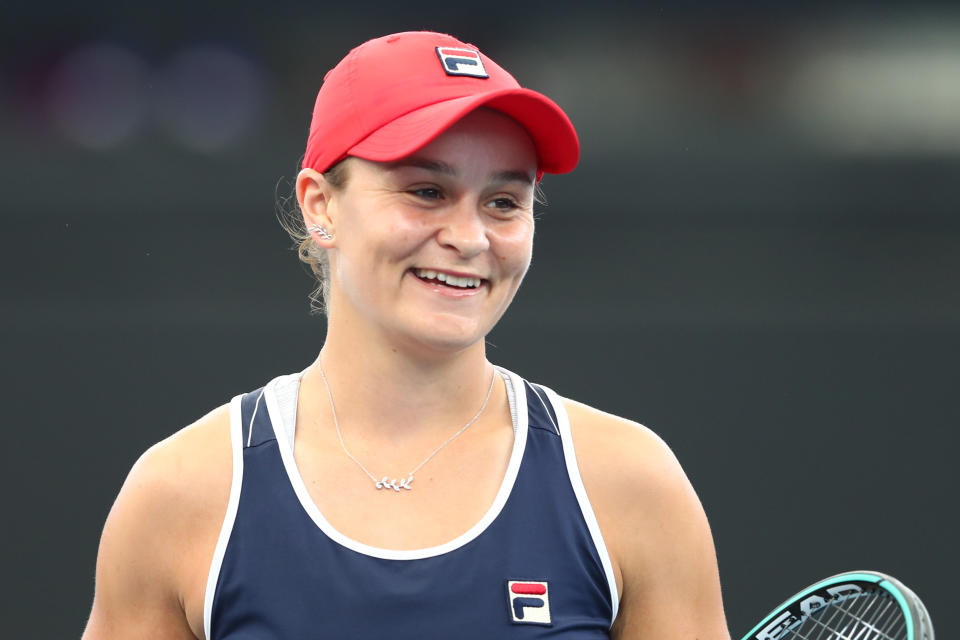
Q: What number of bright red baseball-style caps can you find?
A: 1